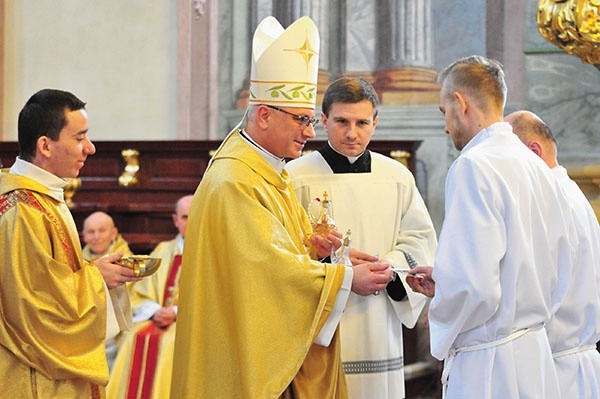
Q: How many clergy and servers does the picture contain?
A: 7